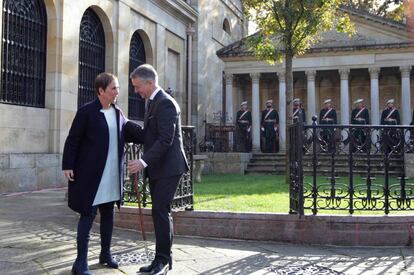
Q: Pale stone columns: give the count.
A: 7